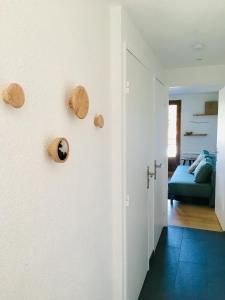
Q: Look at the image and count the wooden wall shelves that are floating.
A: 2